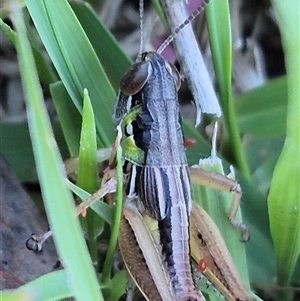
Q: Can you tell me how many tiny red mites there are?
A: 3